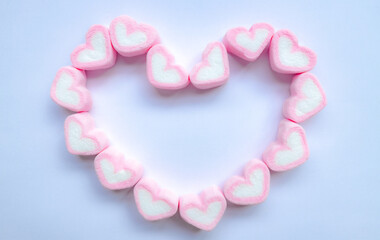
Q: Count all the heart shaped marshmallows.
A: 14